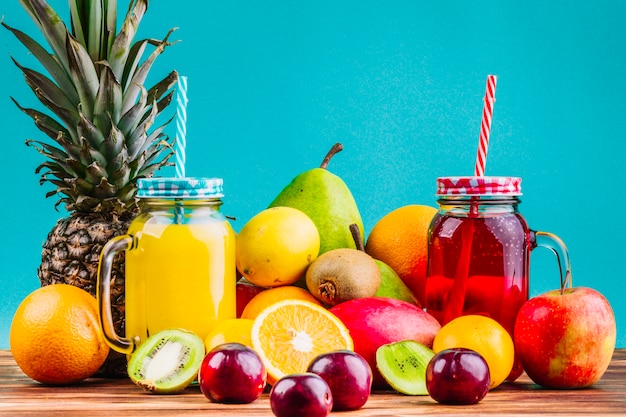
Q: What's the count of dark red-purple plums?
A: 4